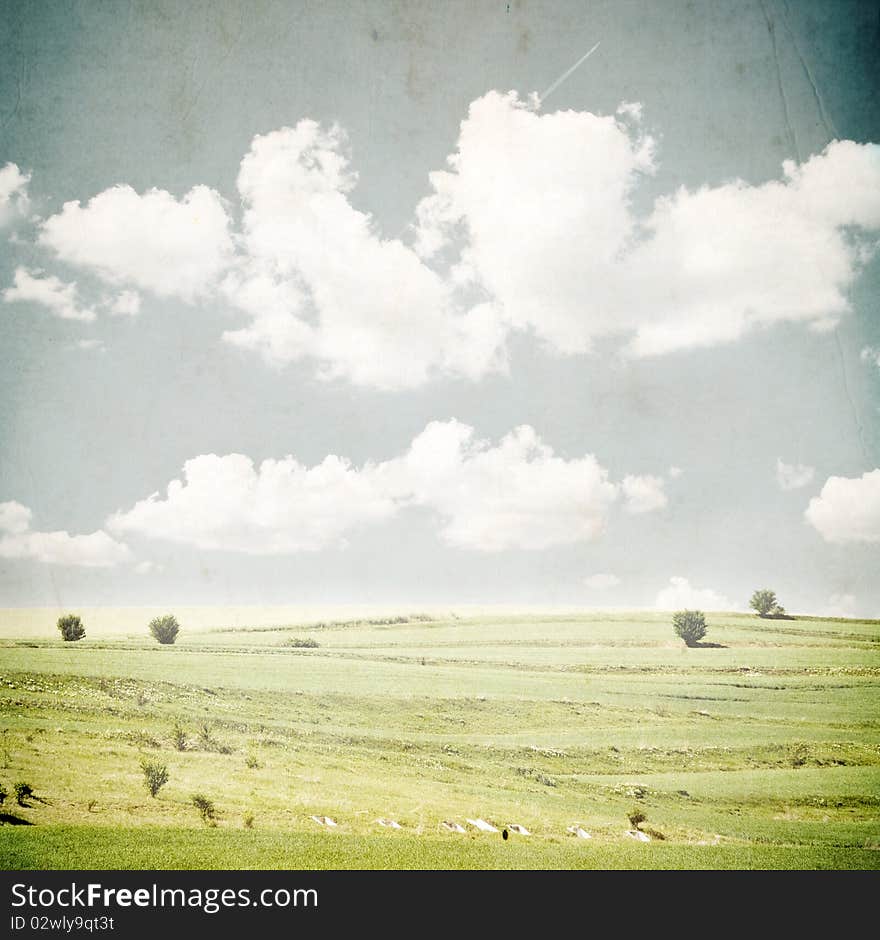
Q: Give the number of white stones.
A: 7